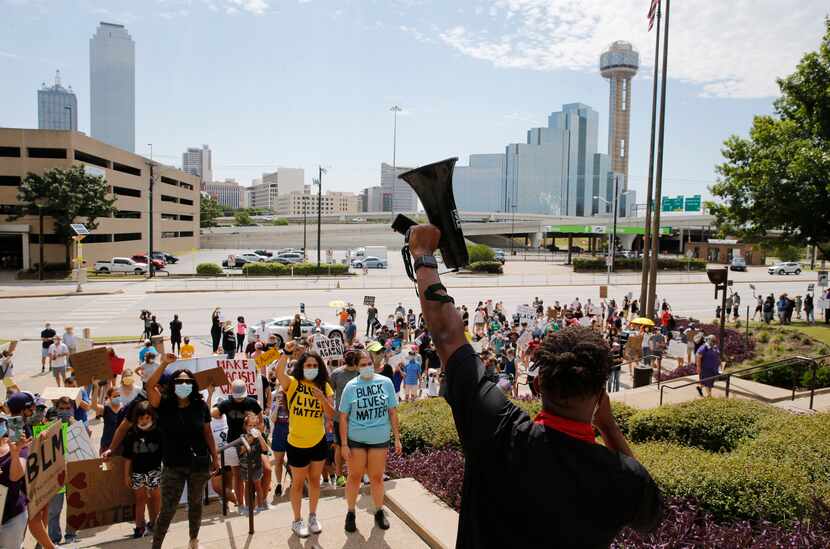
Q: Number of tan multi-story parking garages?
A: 1